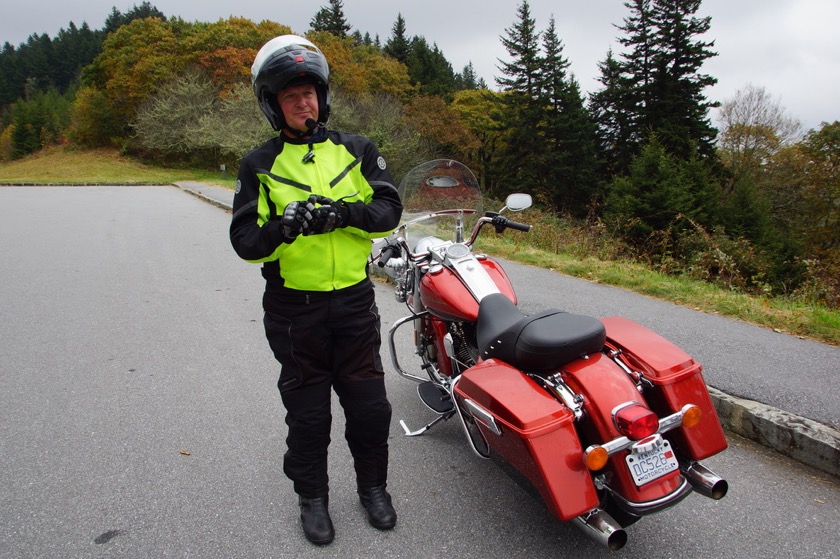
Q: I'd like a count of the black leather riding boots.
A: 2